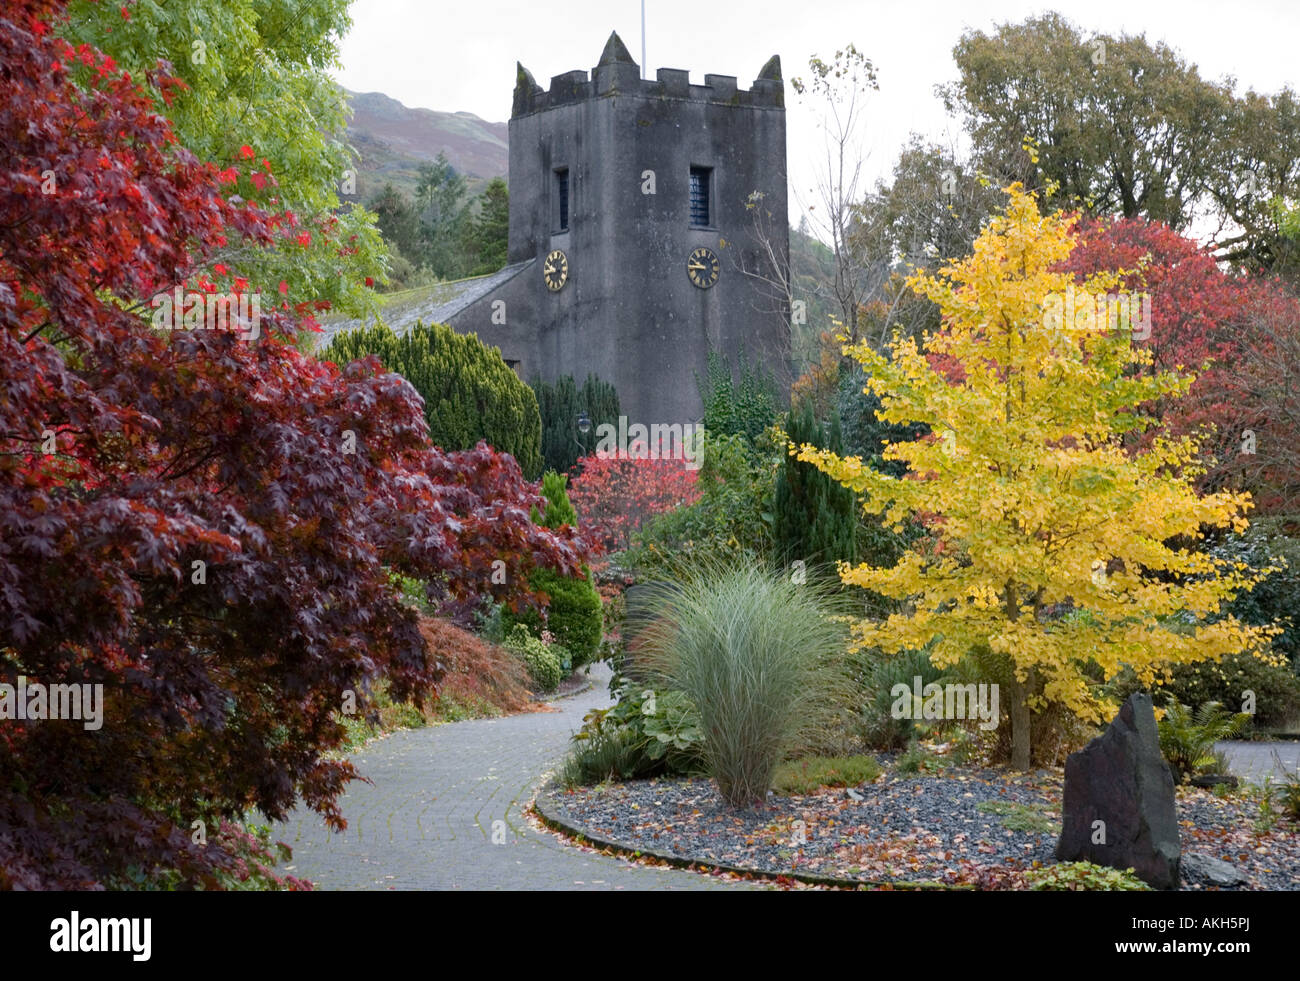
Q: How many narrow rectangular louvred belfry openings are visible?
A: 2